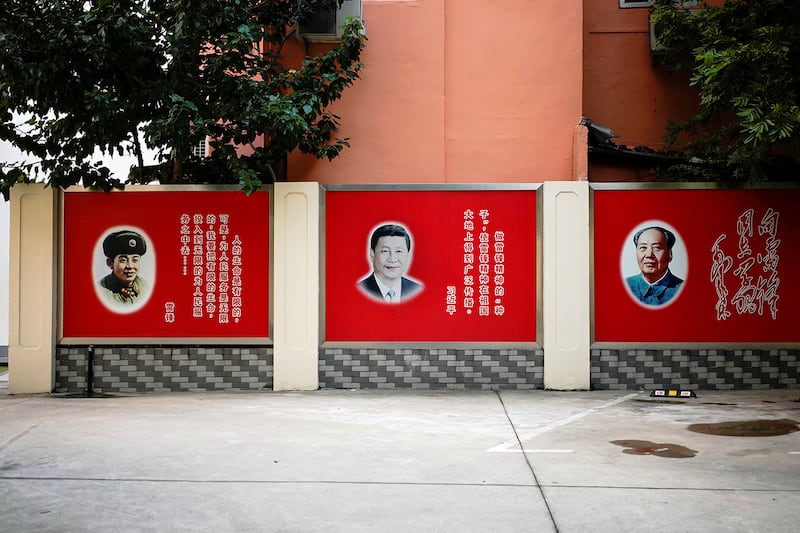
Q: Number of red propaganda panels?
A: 3